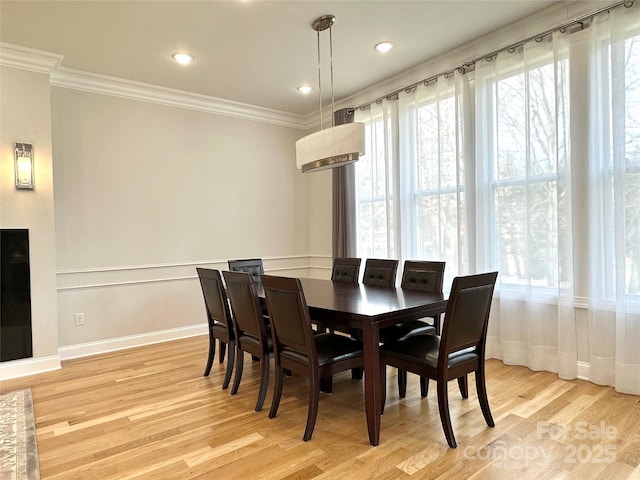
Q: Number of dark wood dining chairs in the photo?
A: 8